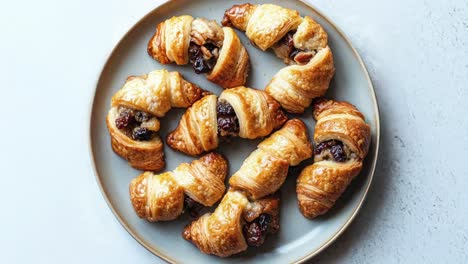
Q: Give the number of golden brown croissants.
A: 8